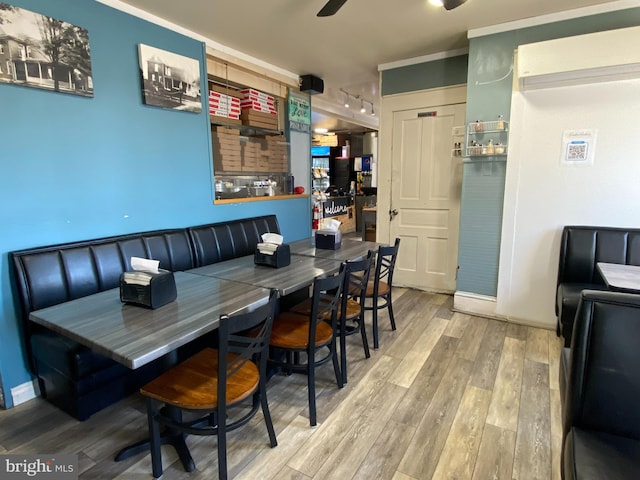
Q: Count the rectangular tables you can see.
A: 4